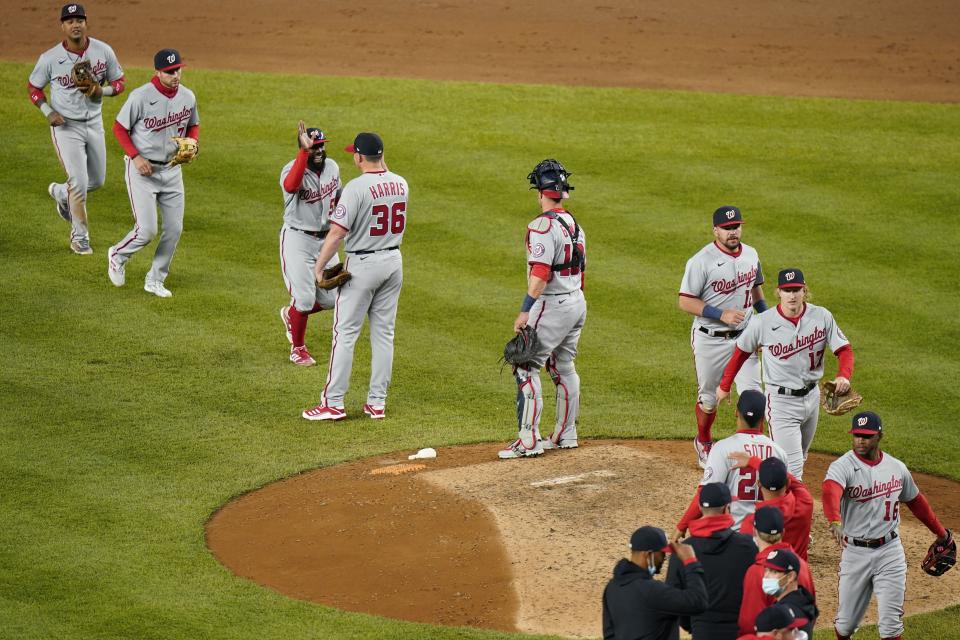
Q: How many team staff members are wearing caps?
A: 6